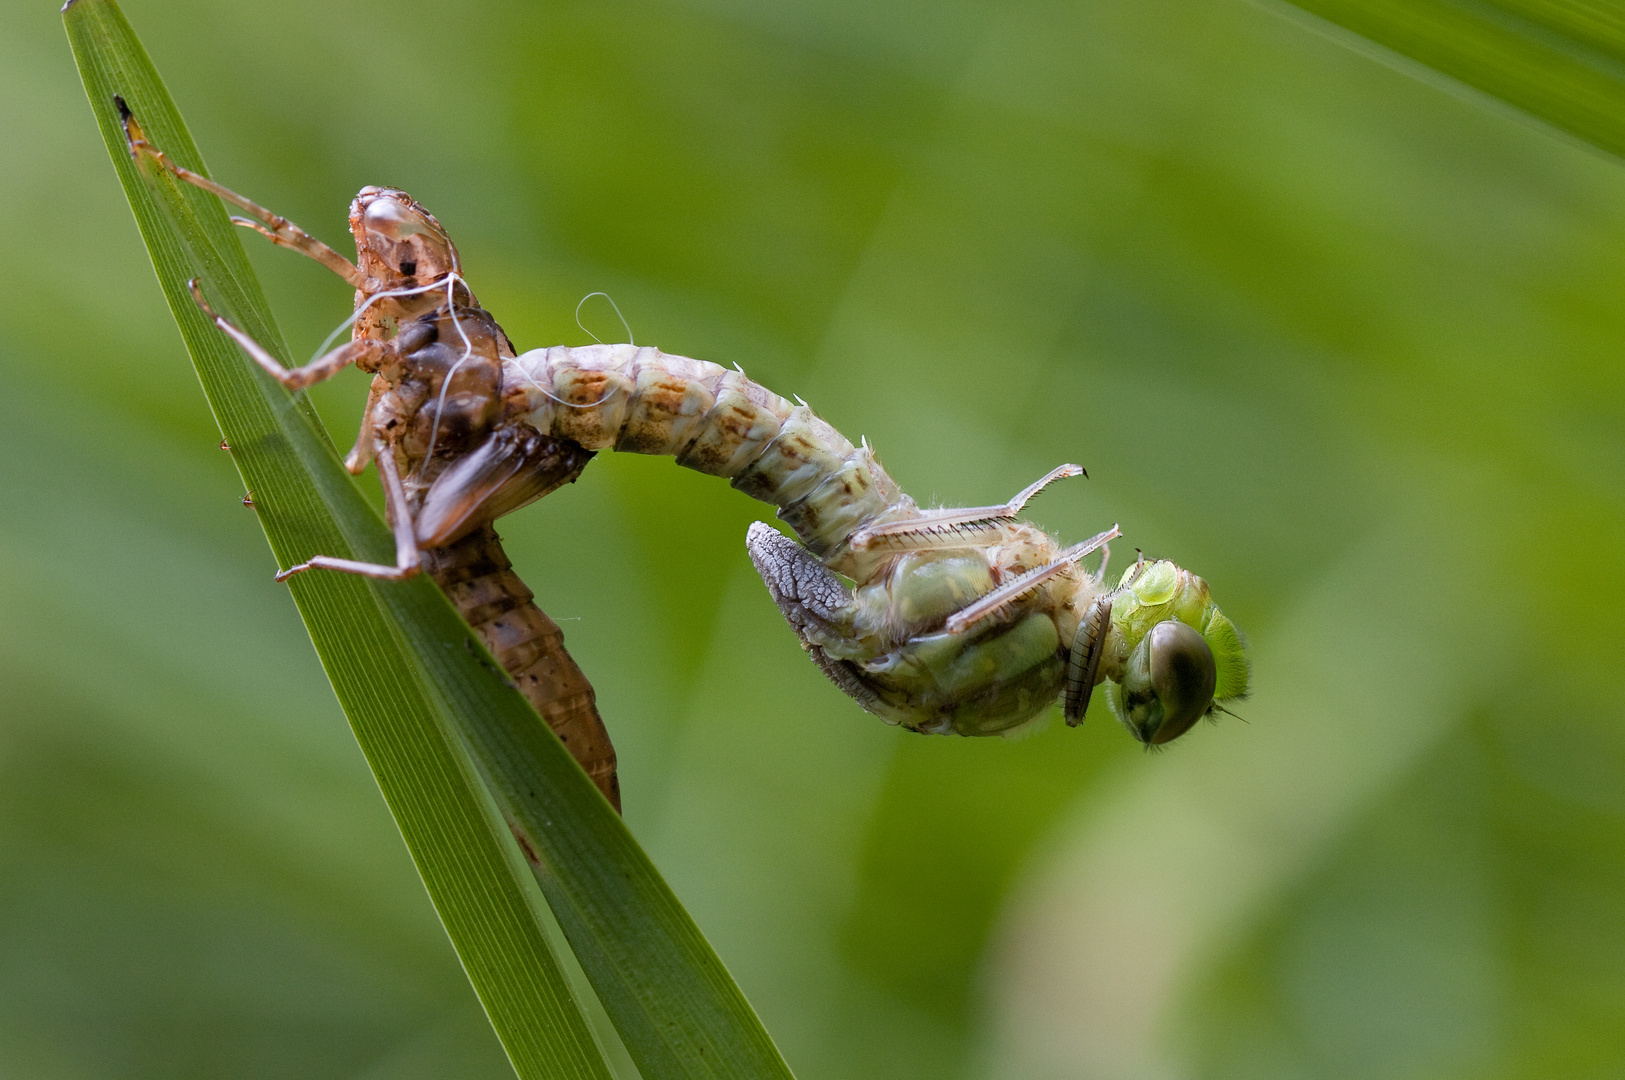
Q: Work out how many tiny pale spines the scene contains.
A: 3